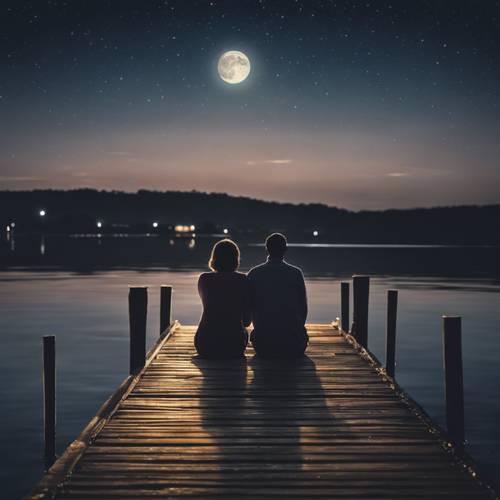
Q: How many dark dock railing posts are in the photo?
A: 7